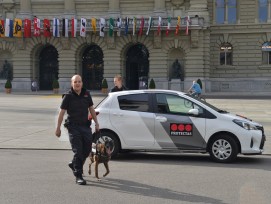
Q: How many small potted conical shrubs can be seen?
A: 5